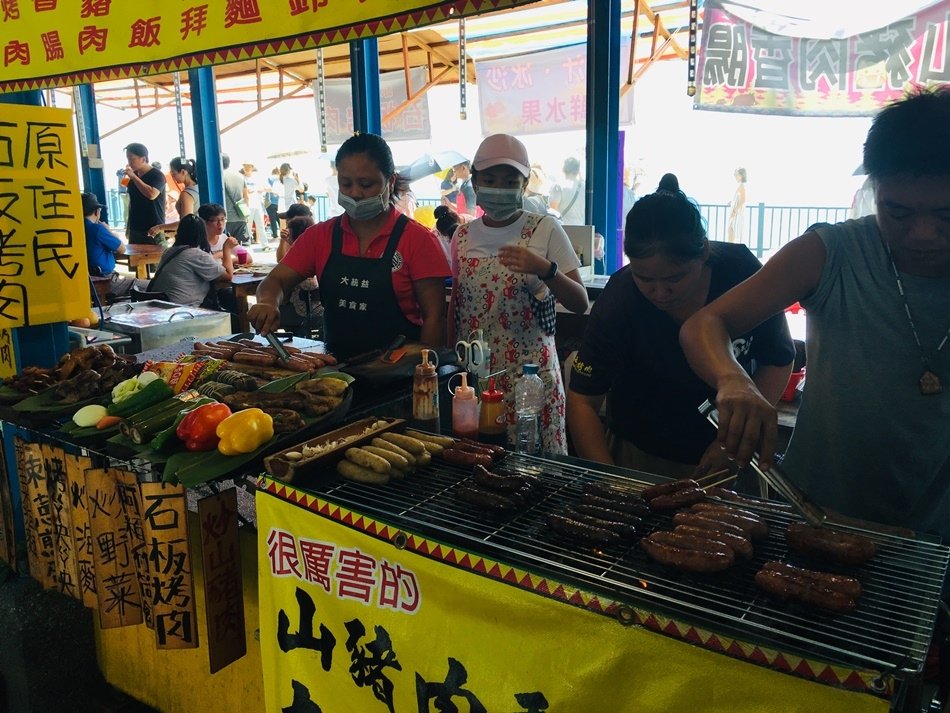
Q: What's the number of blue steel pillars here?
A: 5